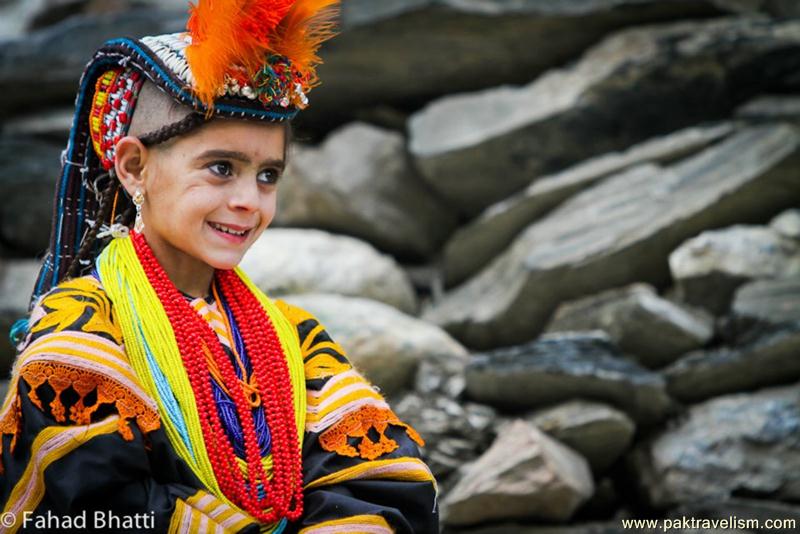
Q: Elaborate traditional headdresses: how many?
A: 1